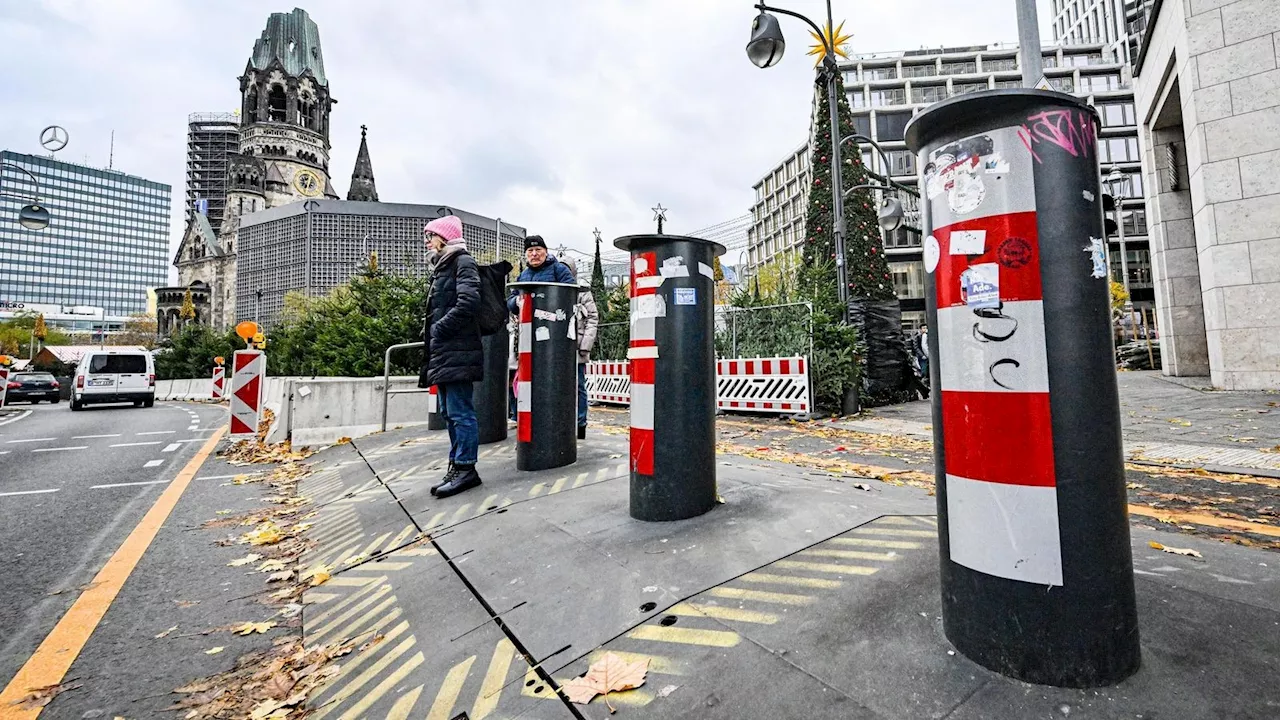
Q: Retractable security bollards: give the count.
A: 5